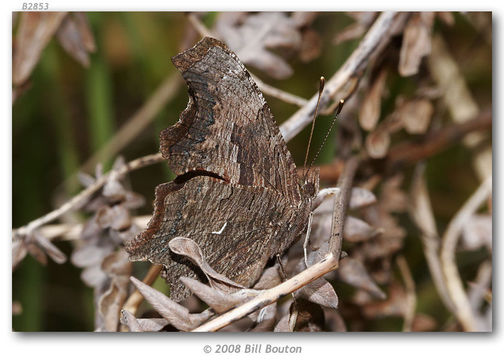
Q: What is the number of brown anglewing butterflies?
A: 1